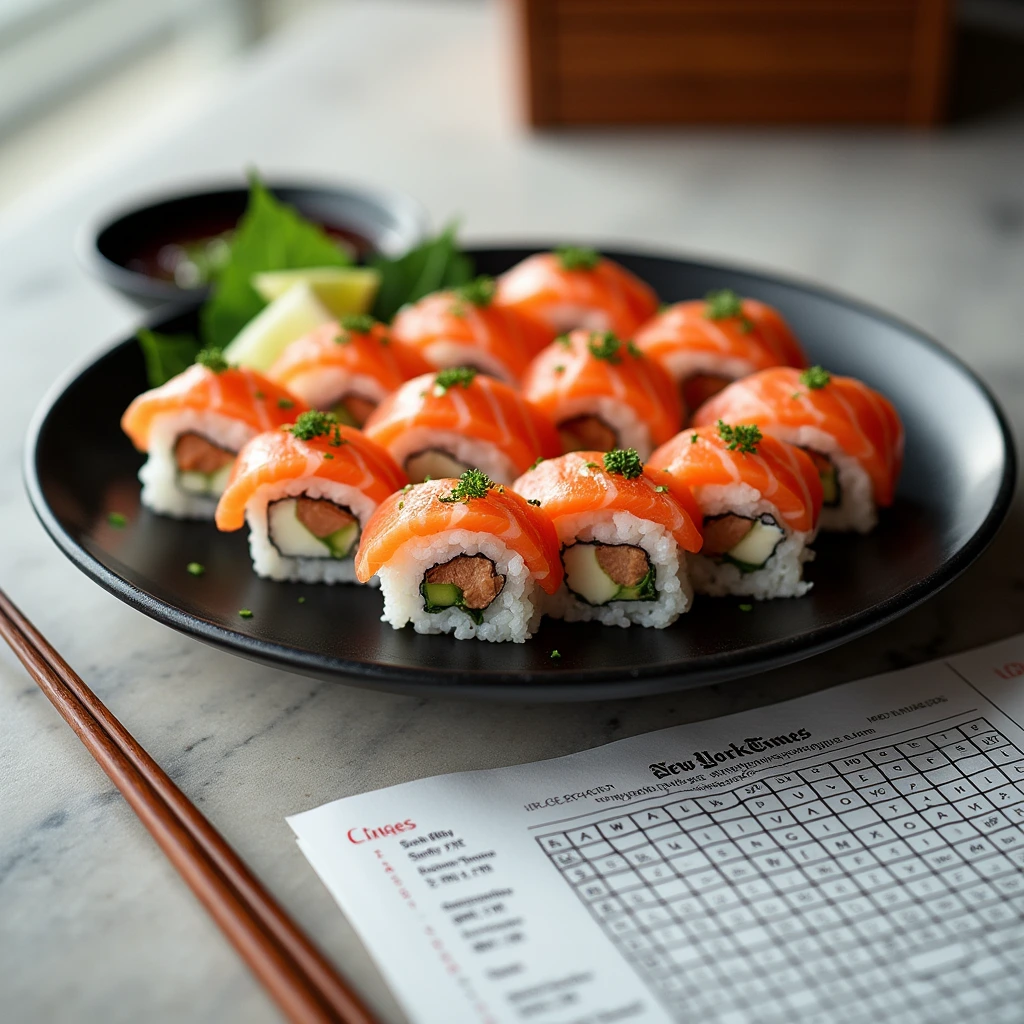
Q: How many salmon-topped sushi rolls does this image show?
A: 12